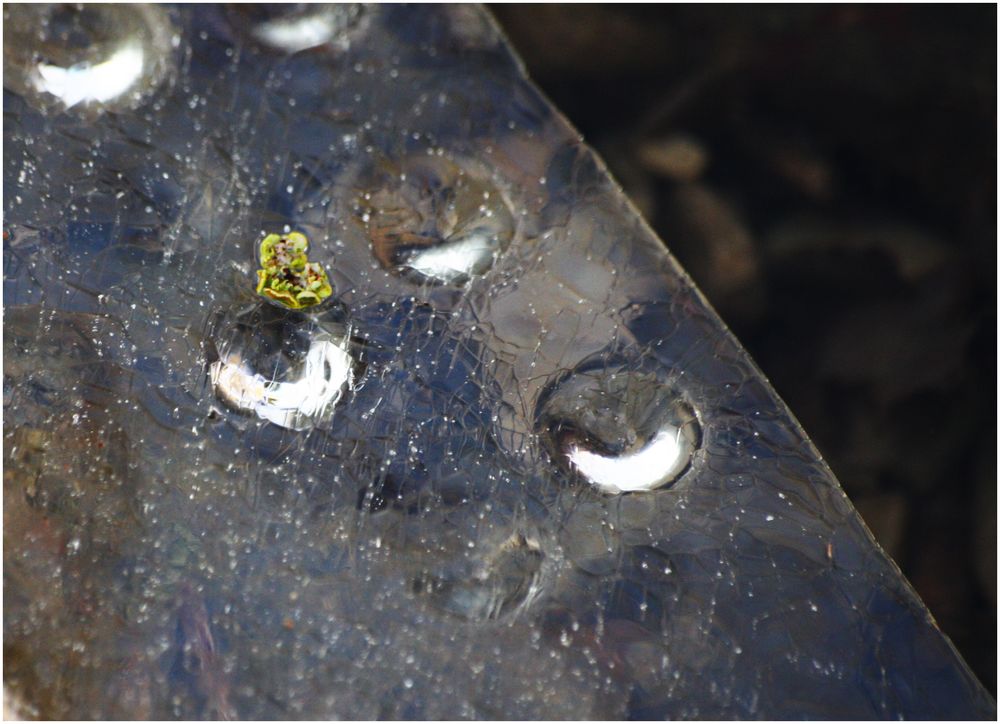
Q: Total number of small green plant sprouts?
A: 1